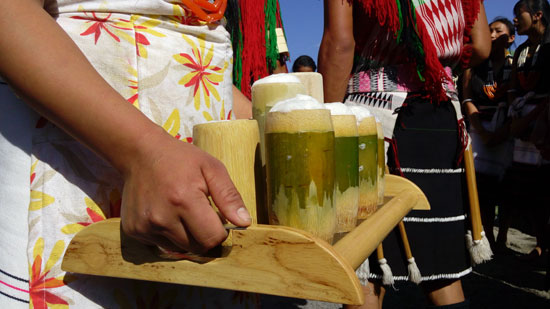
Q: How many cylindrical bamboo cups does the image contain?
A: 7